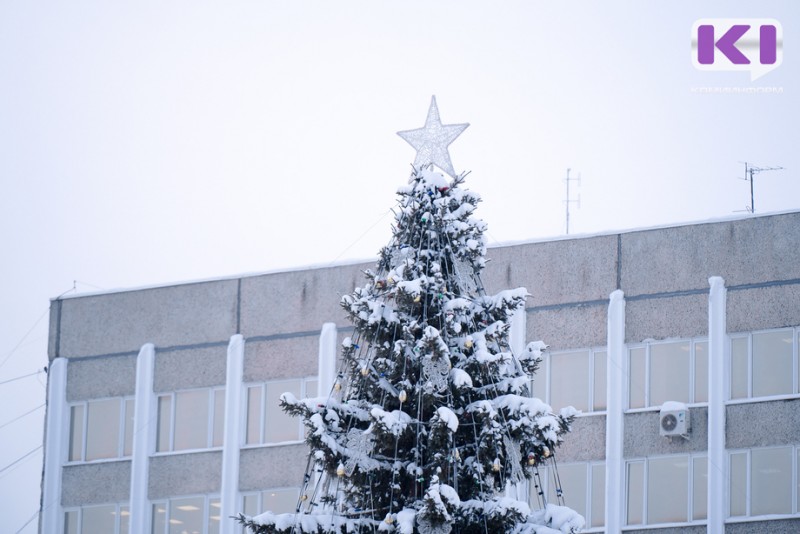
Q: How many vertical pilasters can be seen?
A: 7